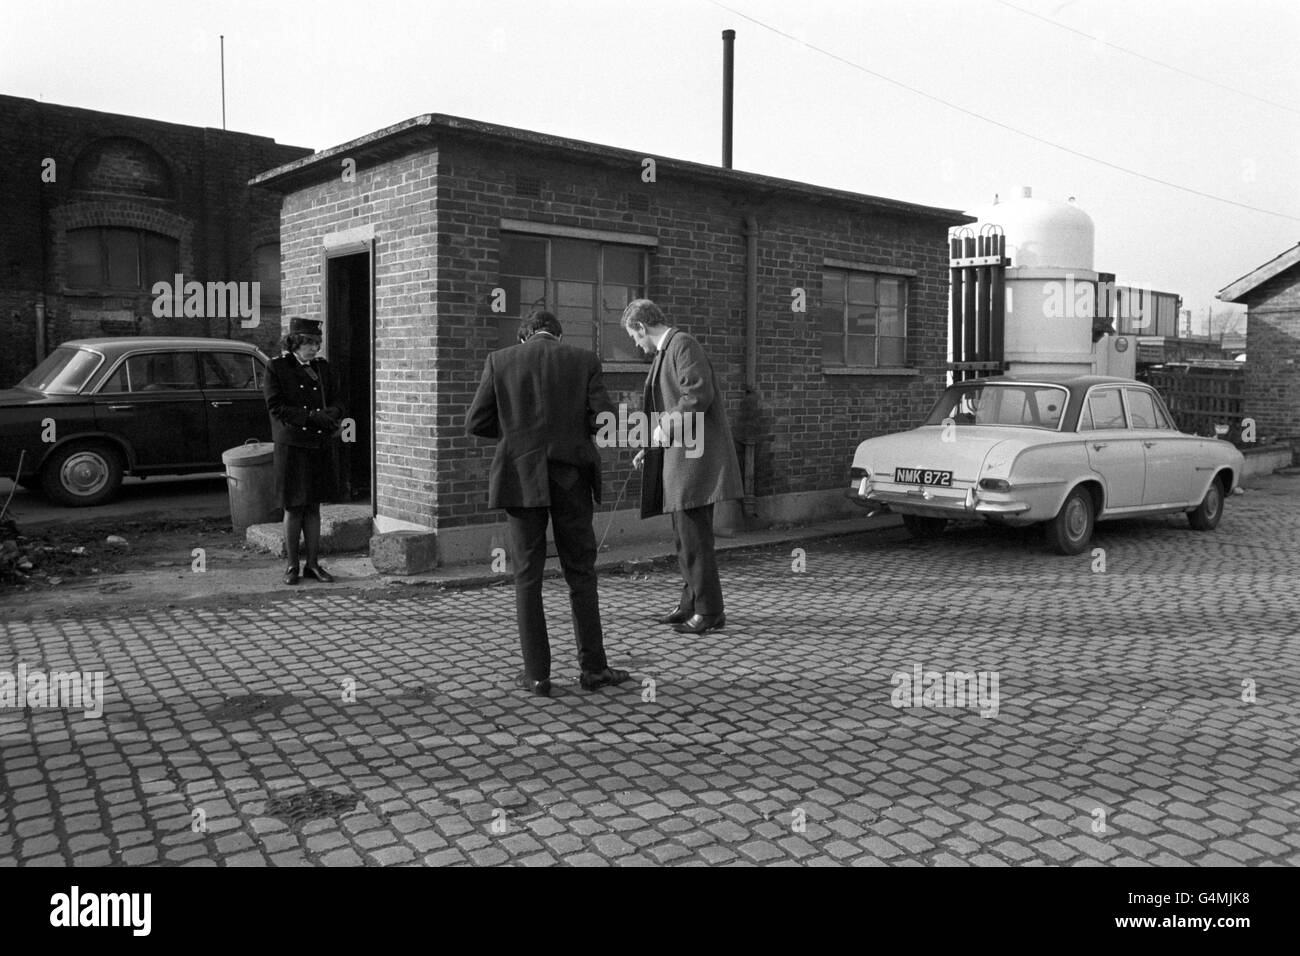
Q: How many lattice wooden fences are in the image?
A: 1